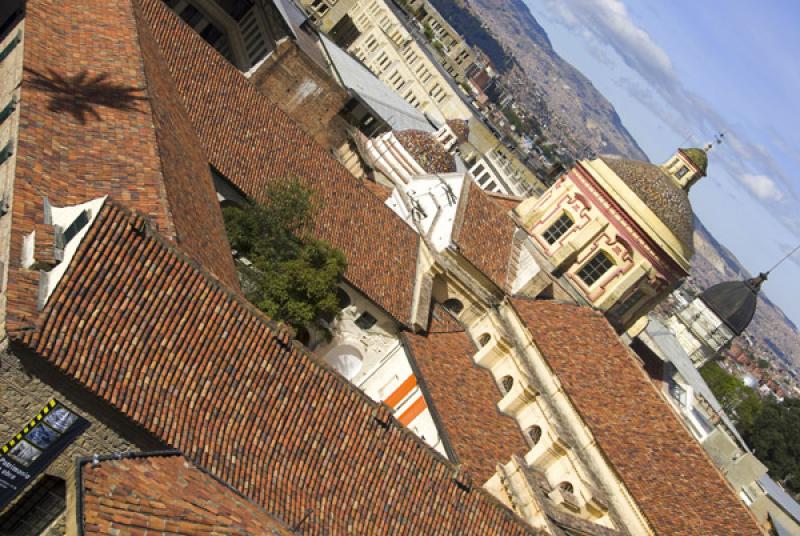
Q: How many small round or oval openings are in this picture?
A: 5